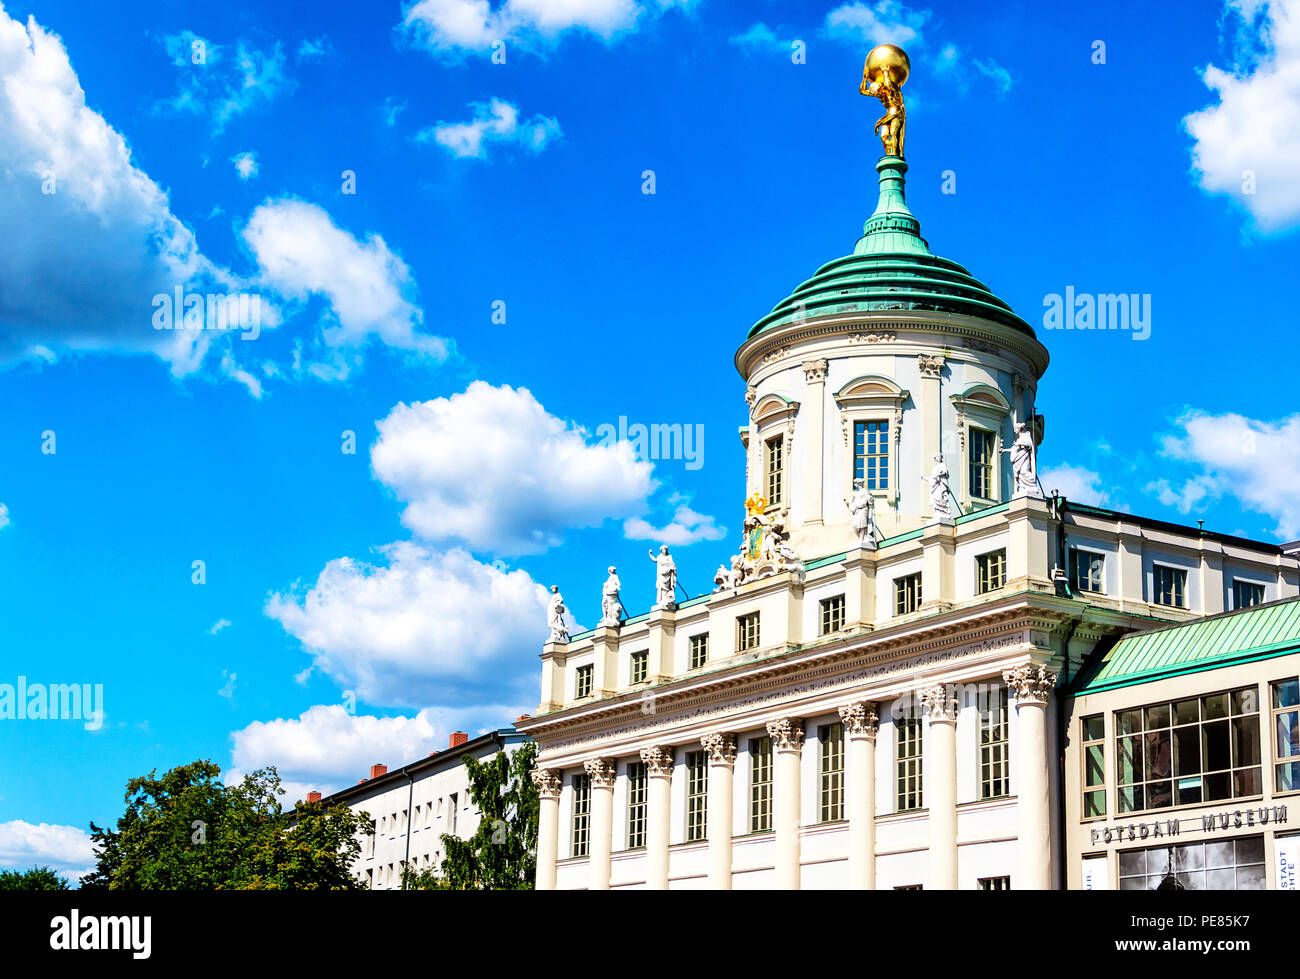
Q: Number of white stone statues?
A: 6